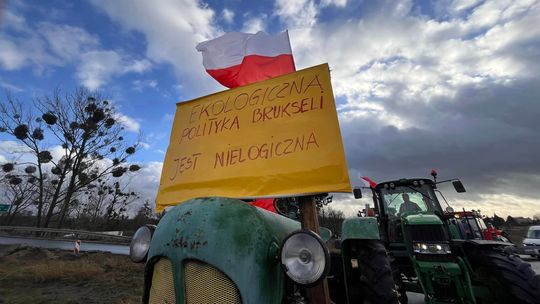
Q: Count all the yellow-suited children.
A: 0